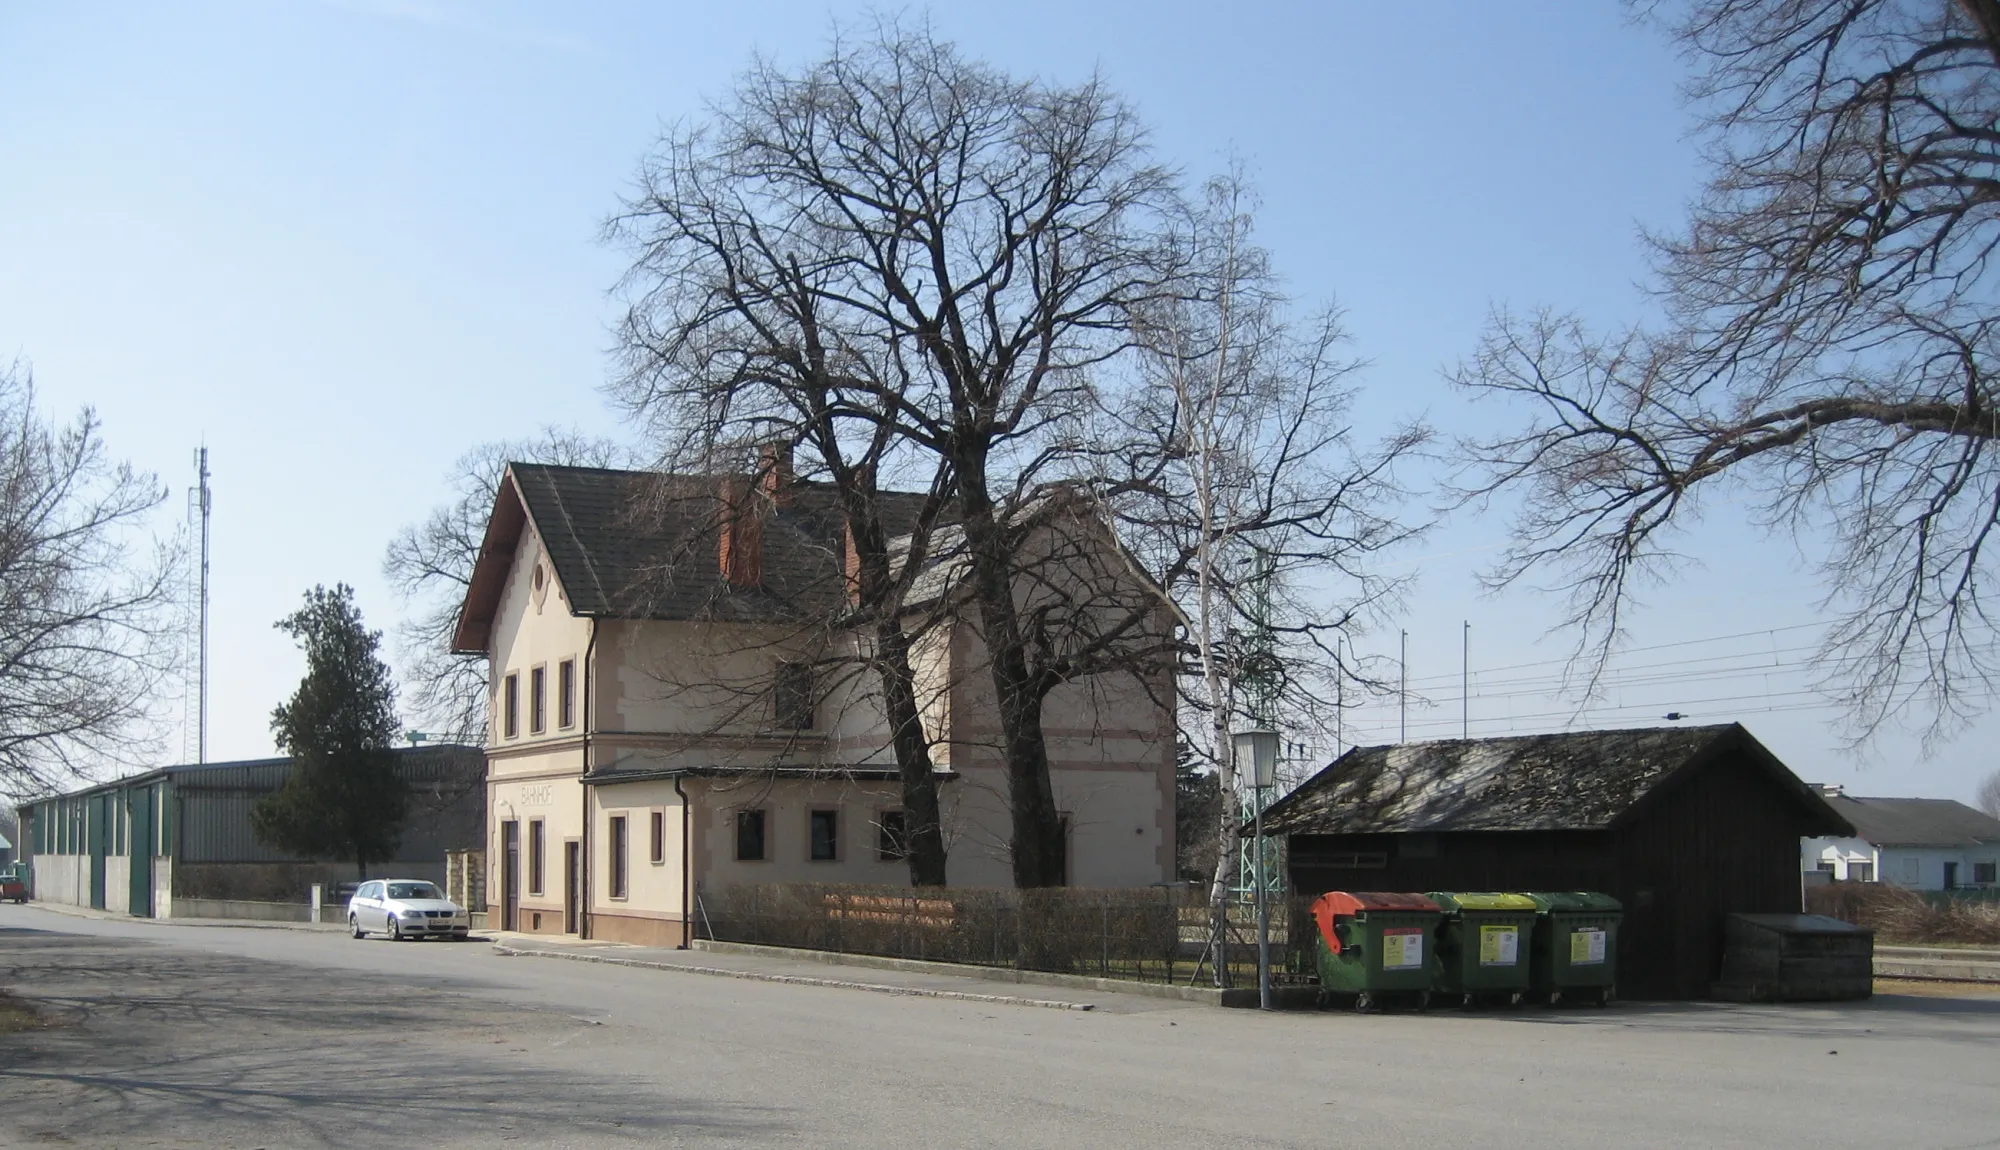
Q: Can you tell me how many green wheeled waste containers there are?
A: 3